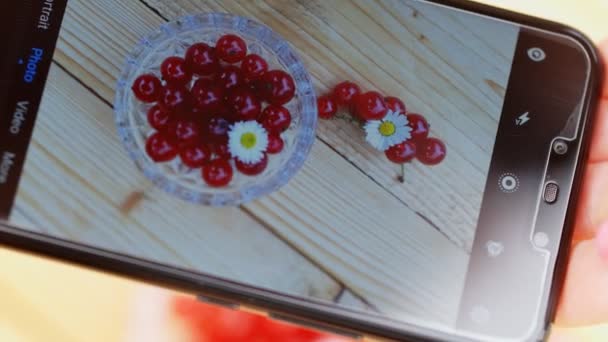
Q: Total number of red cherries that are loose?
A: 7